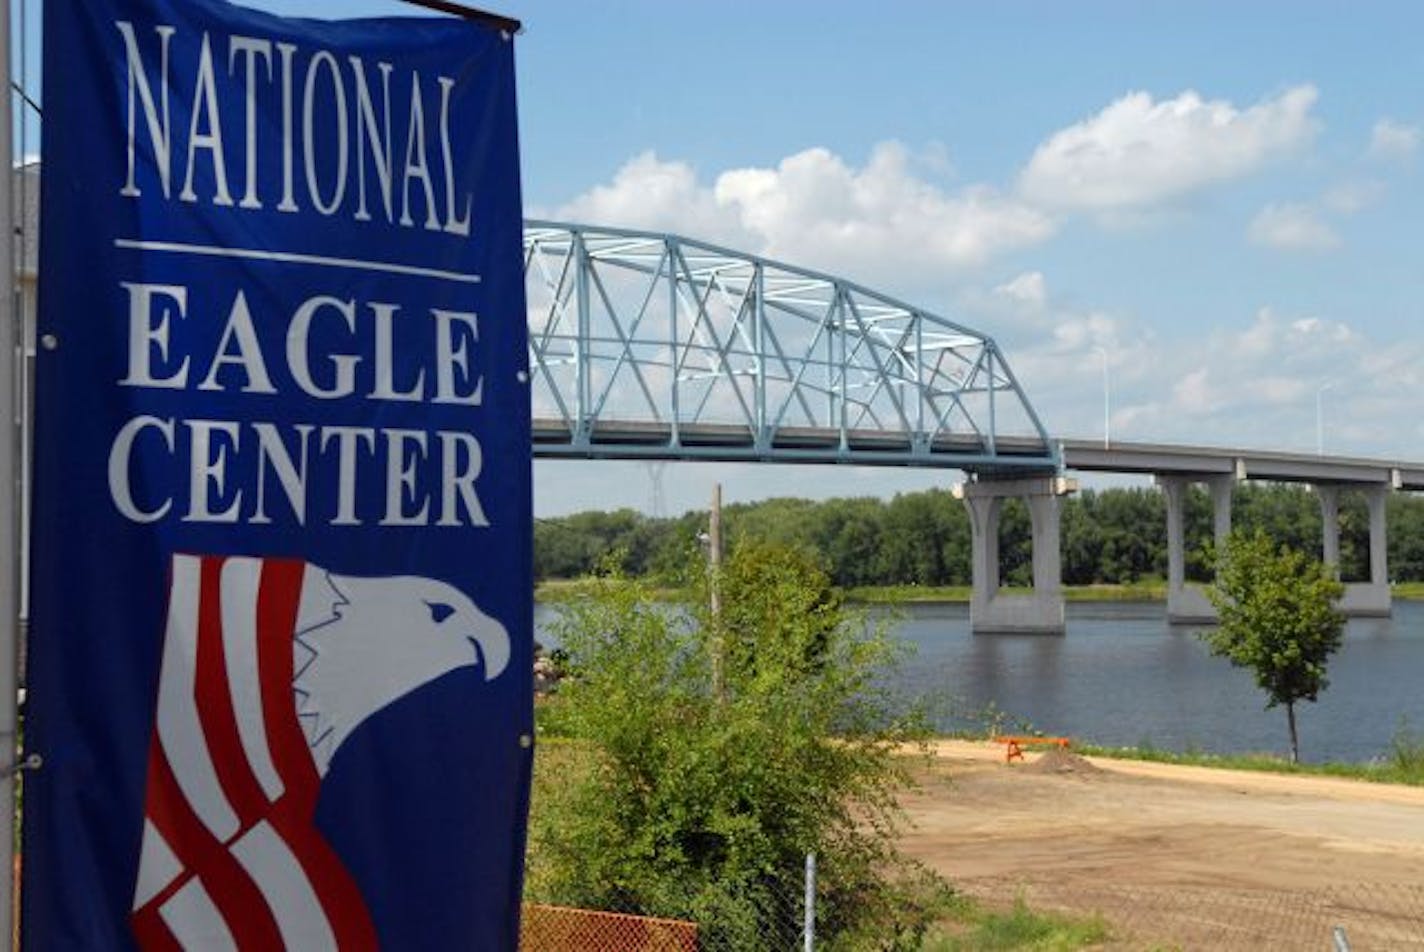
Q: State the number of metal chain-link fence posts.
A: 2